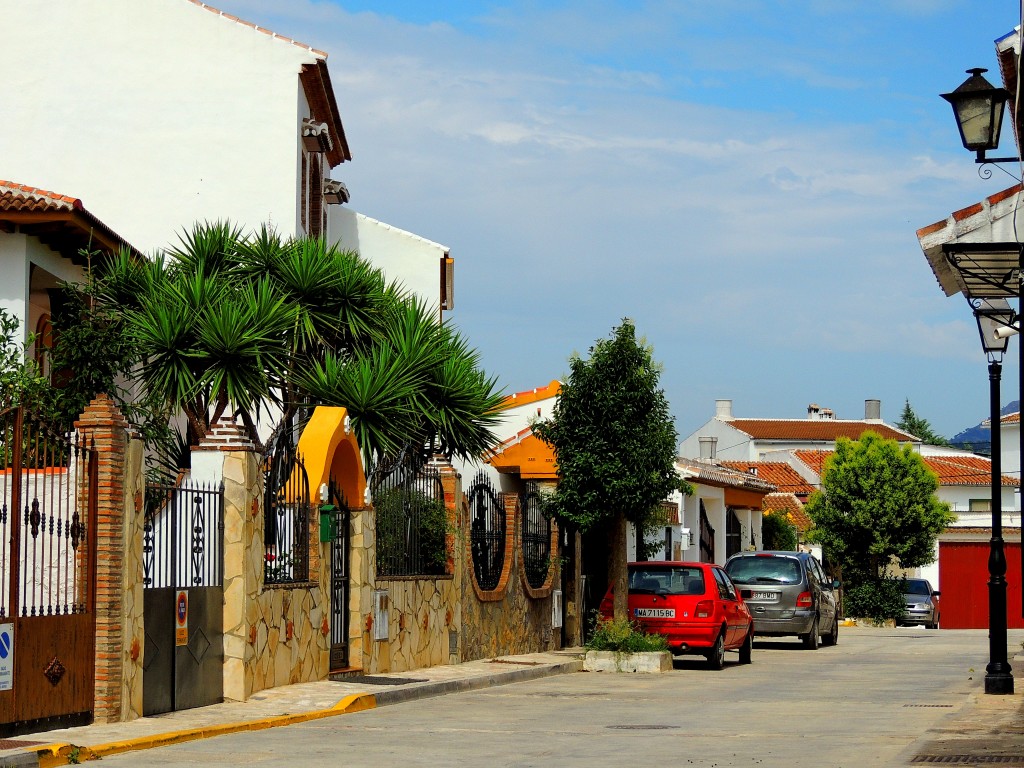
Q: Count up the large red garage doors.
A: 1